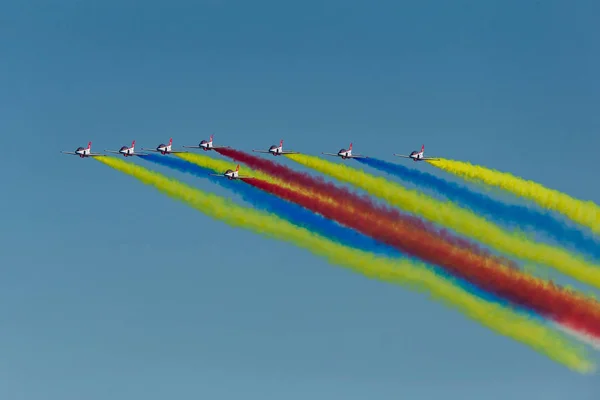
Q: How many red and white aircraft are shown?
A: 8